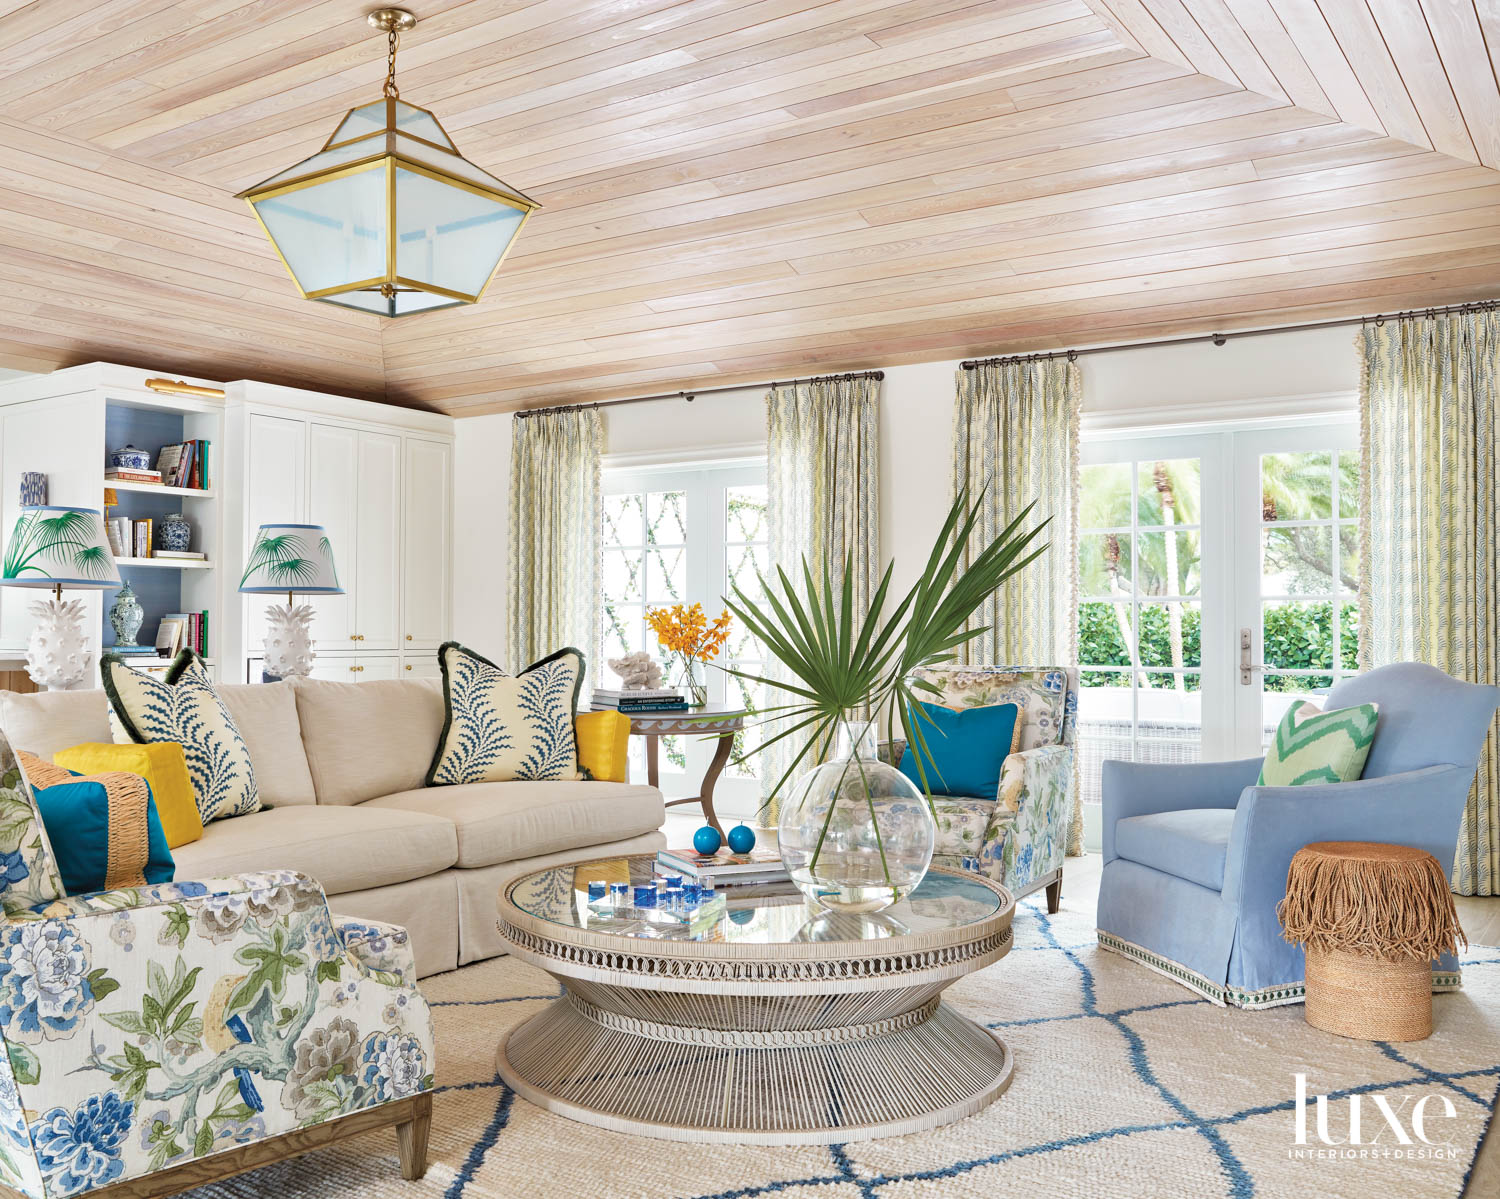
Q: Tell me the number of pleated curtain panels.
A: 4